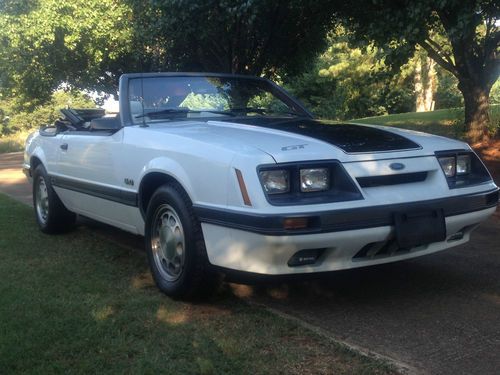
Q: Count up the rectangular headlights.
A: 4